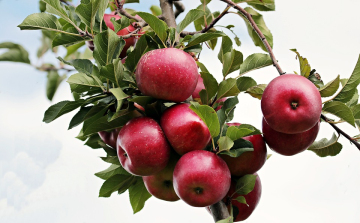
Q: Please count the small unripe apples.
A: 0